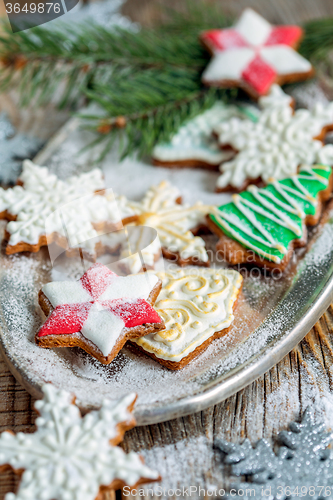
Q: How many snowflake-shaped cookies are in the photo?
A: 4